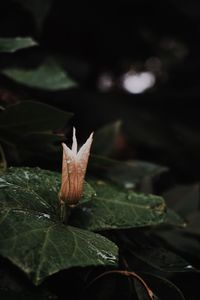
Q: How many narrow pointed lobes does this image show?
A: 3